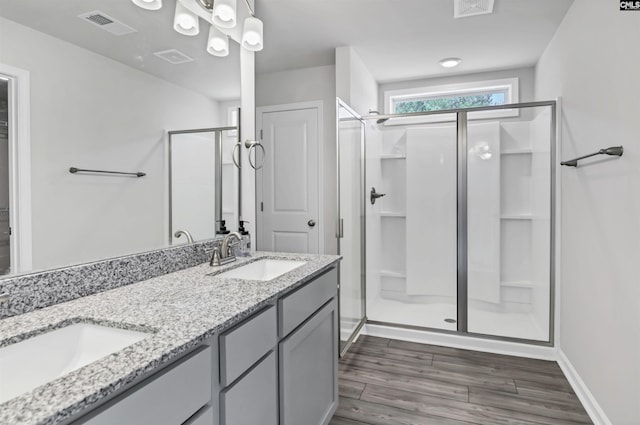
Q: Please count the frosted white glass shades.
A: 5